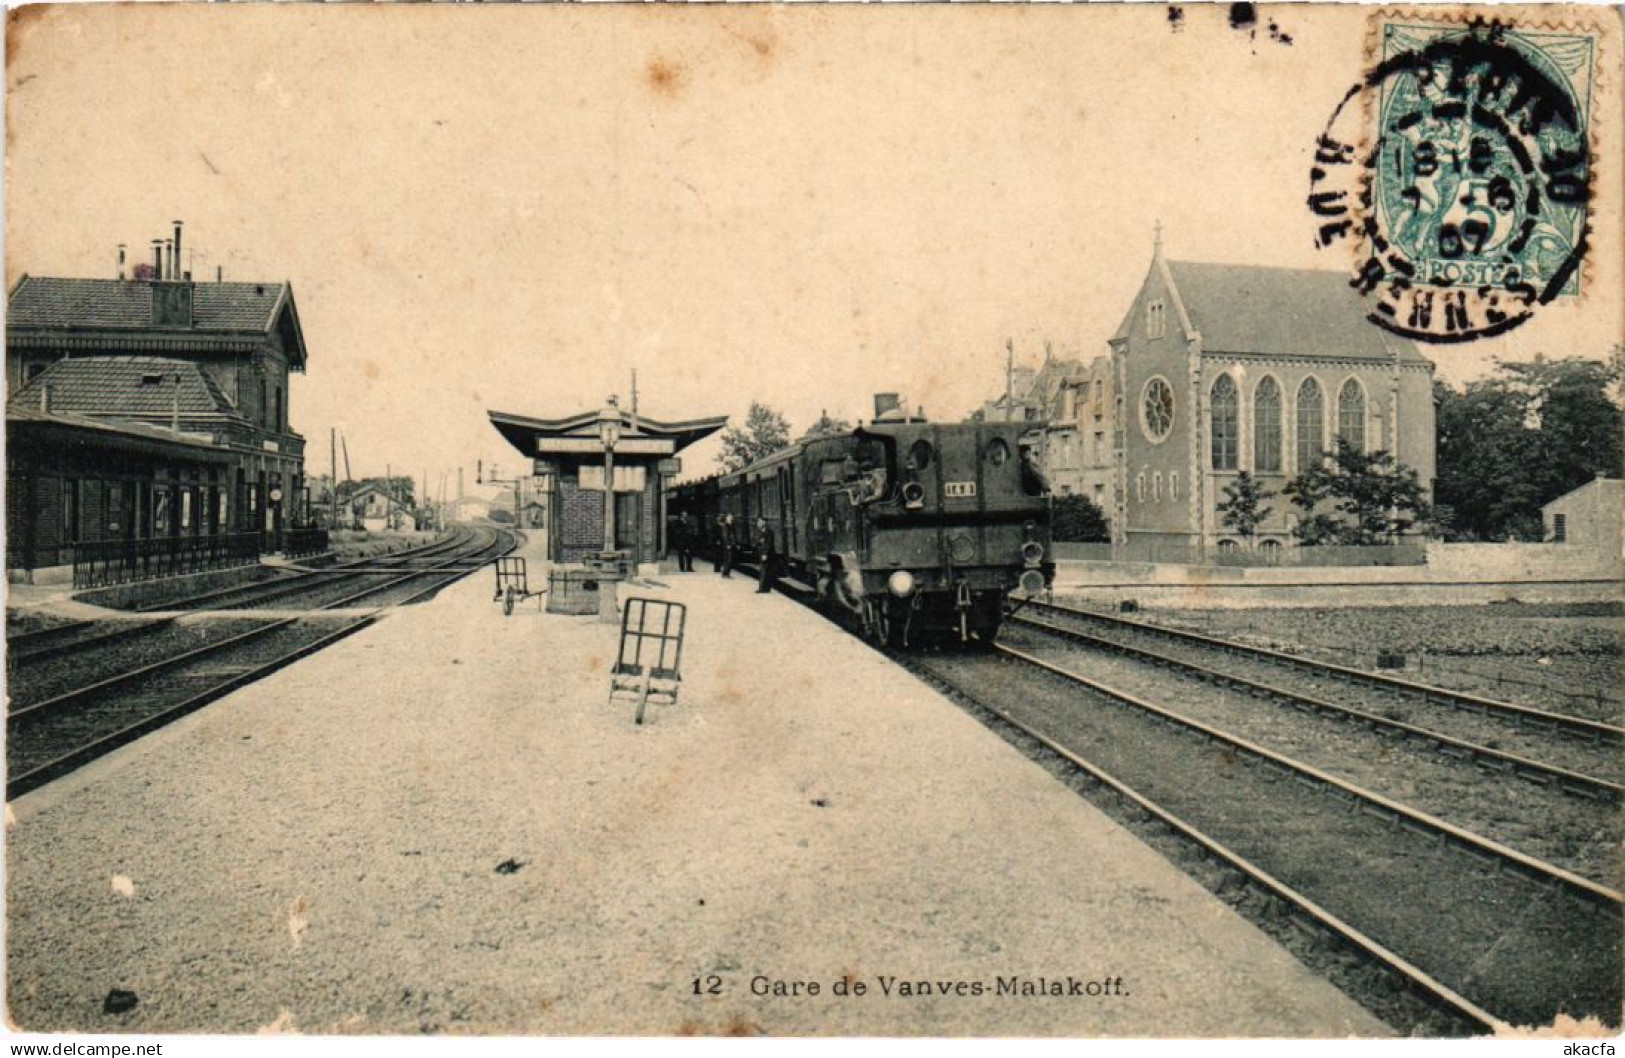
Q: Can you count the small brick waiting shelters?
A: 1